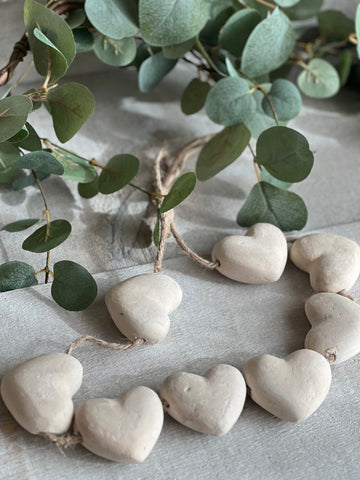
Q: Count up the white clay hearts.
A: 8